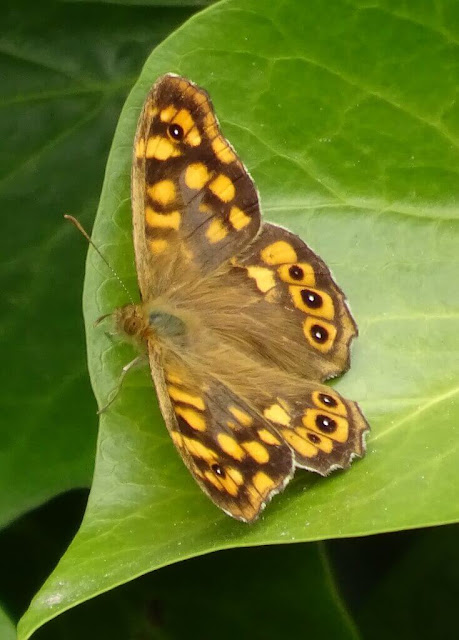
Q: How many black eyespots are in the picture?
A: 8